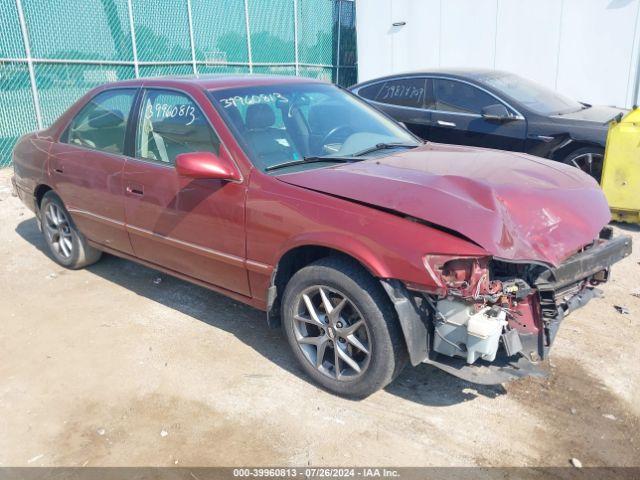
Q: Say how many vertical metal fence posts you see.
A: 6